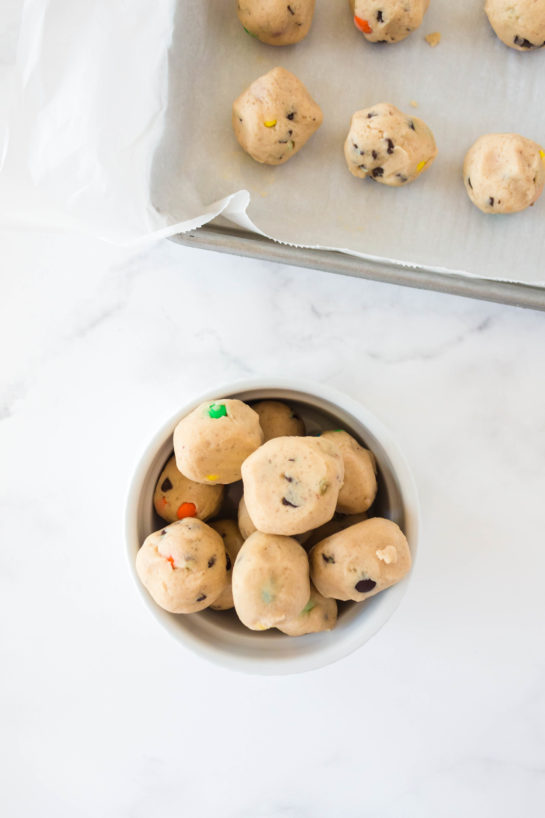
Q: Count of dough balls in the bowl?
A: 12